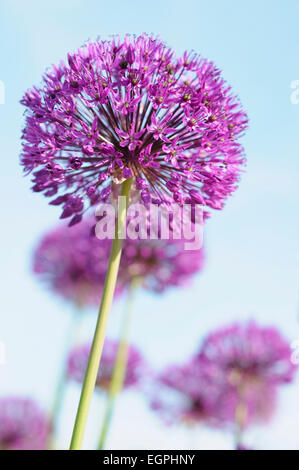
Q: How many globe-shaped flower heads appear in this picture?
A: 7